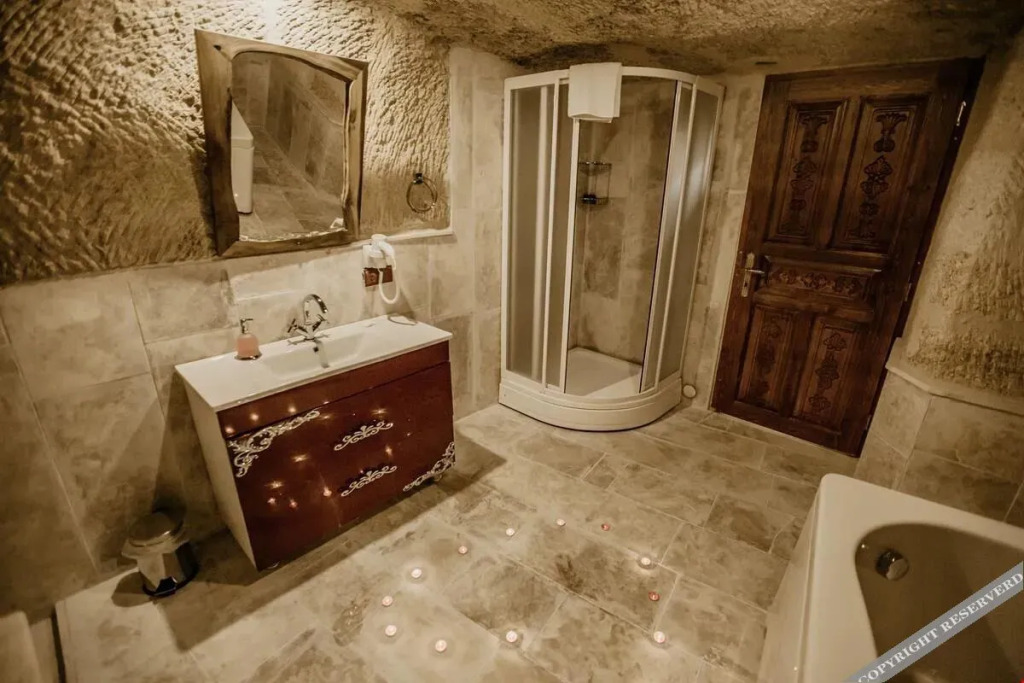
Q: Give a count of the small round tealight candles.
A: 12